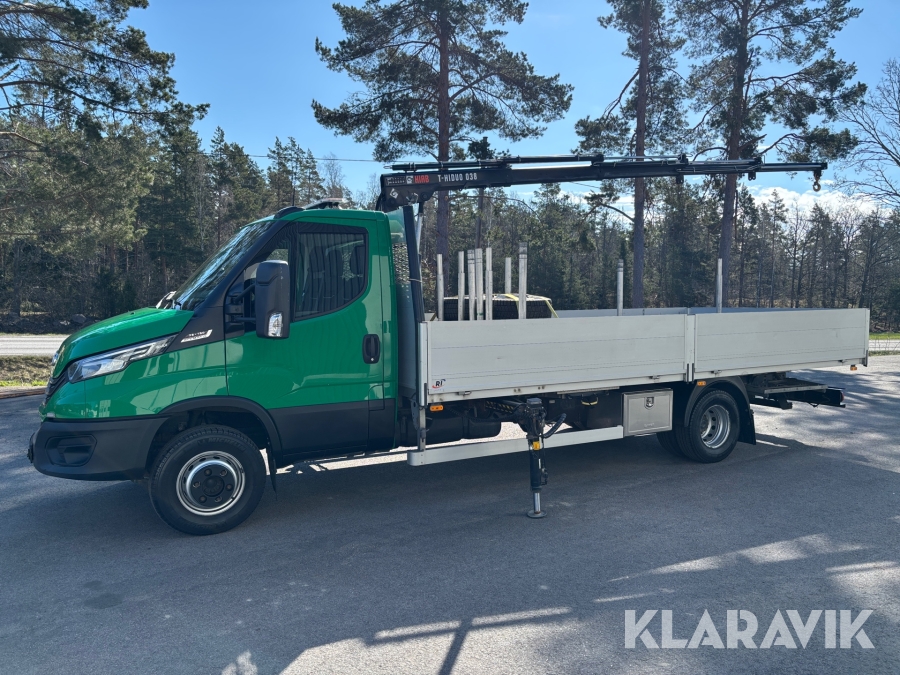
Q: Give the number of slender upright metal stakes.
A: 9